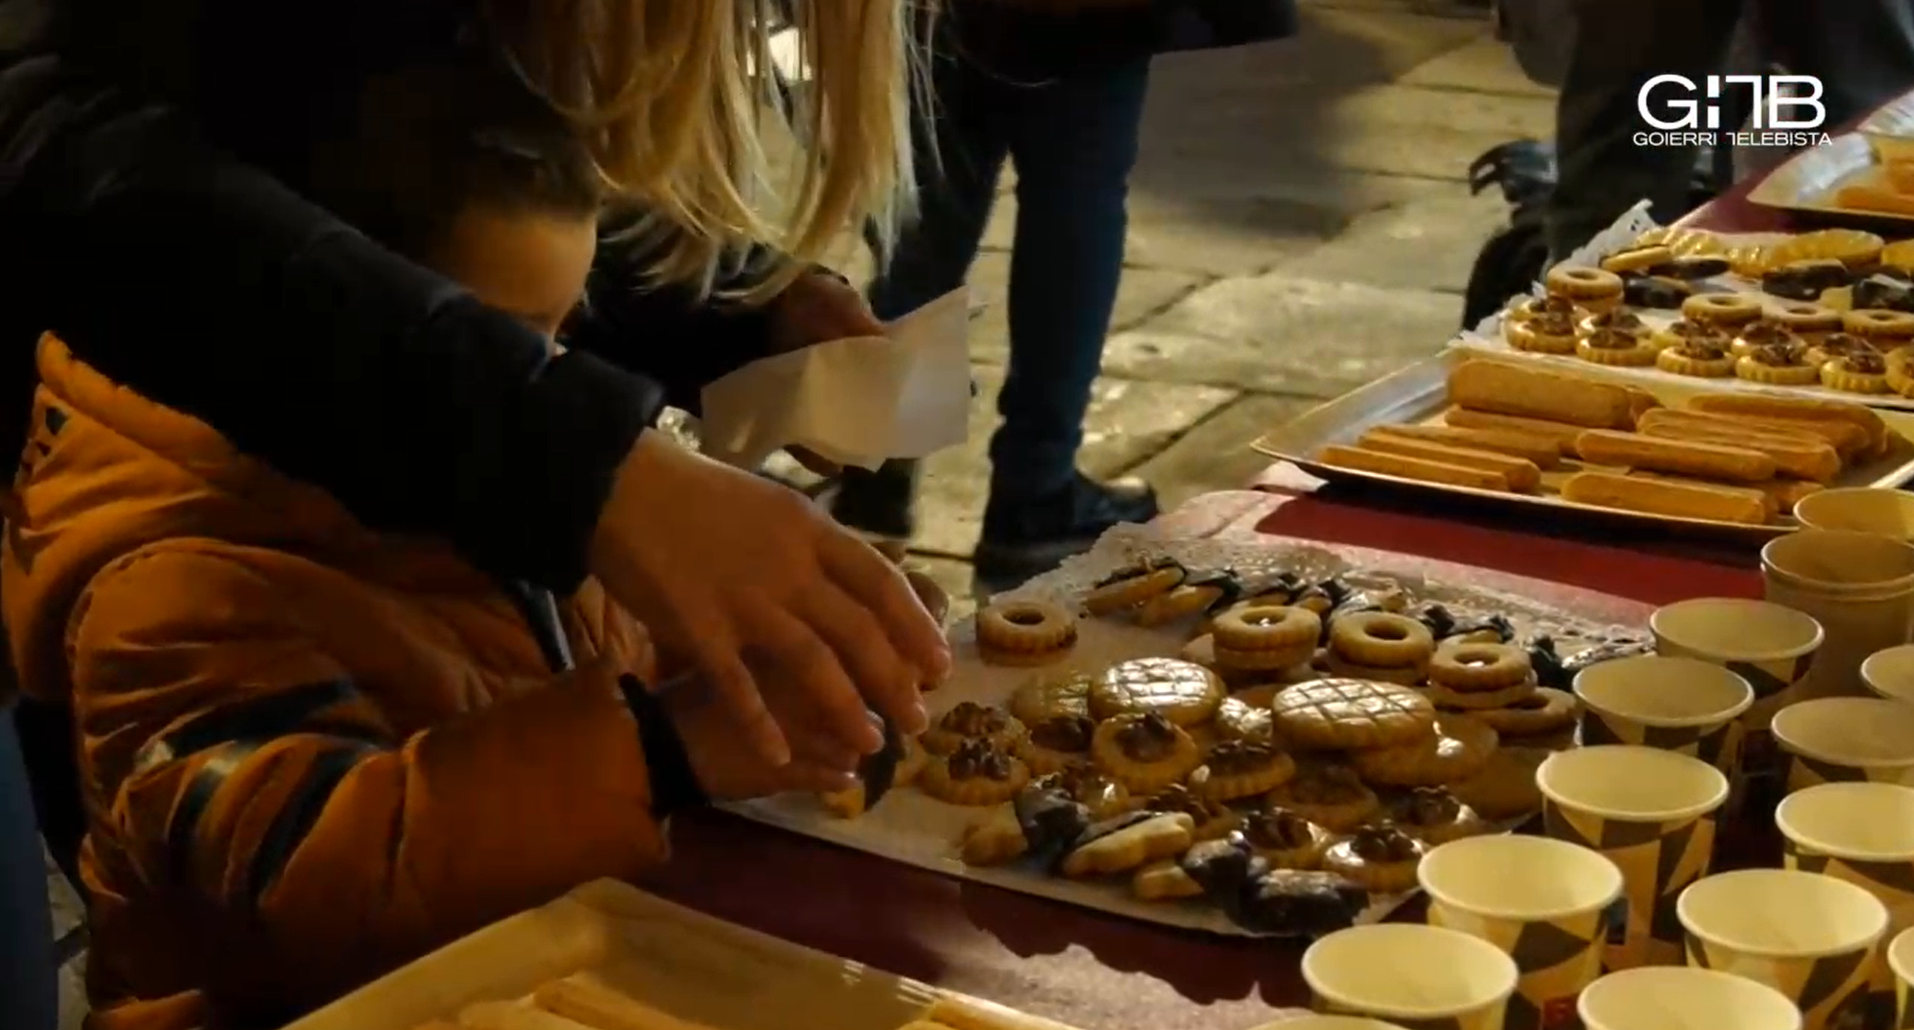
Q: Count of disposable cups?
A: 14